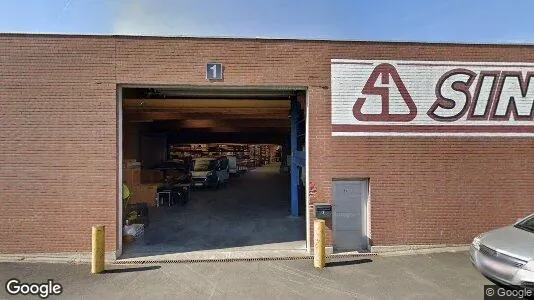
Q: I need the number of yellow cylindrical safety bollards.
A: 2